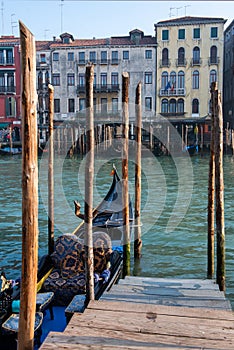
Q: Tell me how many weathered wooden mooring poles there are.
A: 7